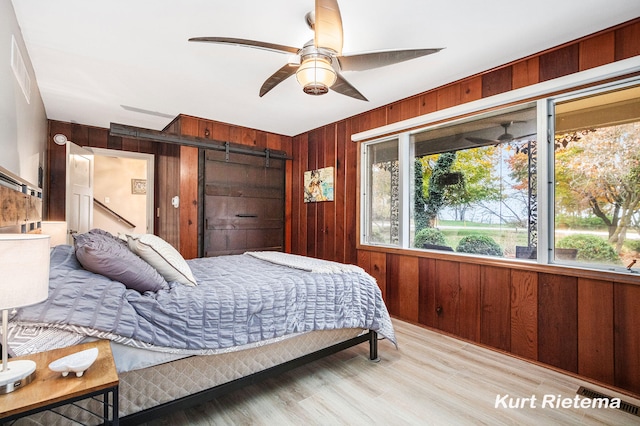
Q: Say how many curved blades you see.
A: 5